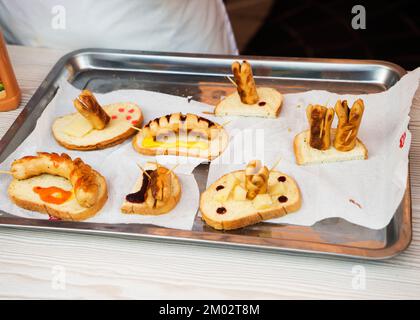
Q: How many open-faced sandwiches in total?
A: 7